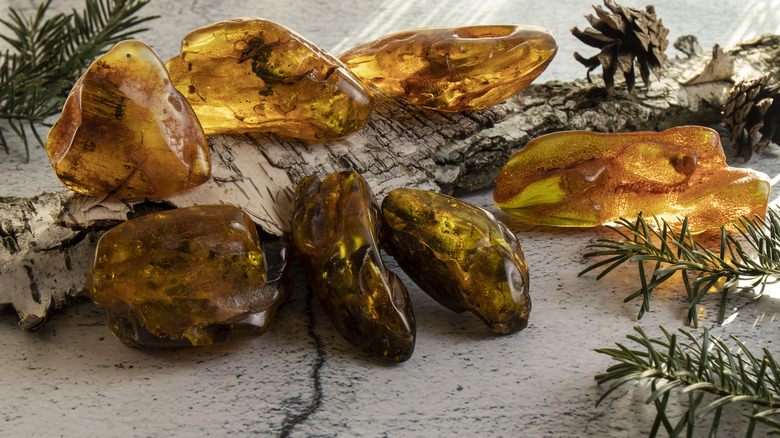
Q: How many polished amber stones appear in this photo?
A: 7